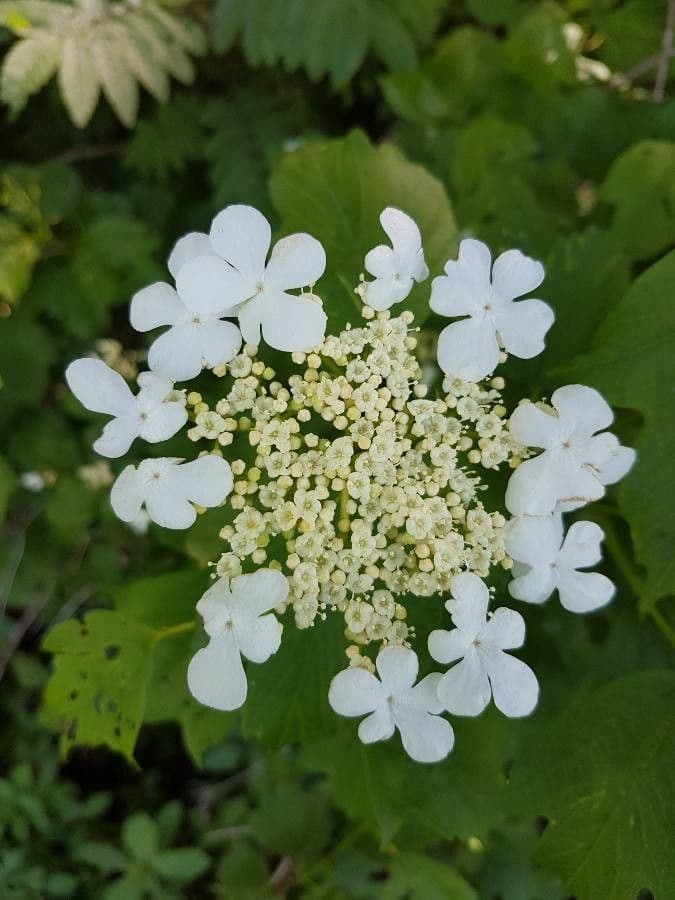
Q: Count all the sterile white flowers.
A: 11